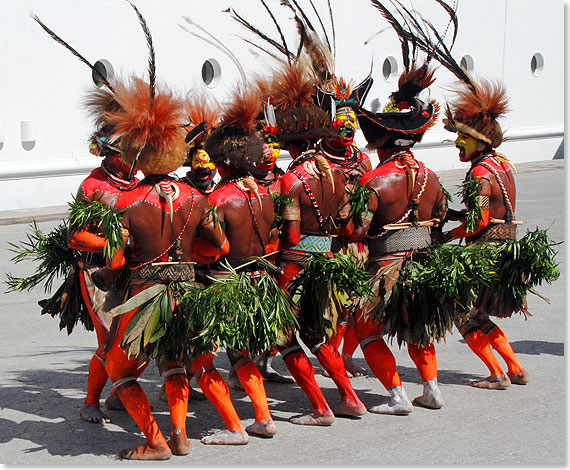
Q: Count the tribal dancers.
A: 9